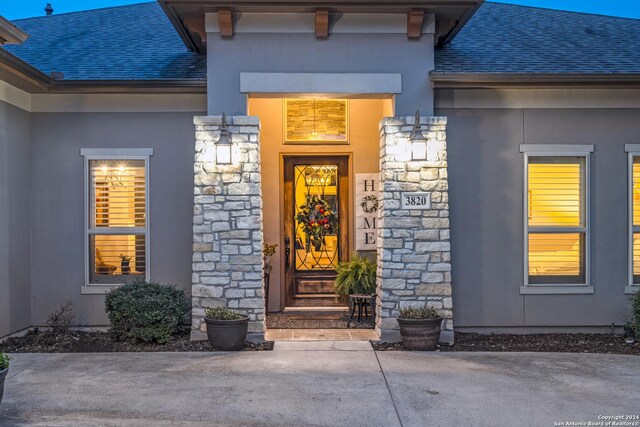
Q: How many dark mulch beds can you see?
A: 2